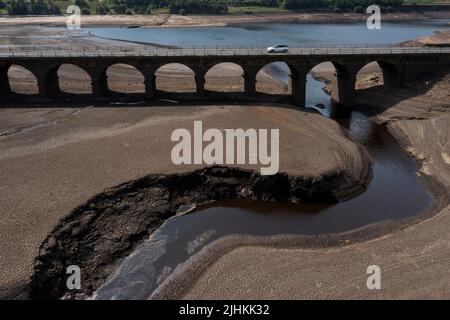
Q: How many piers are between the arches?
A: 7